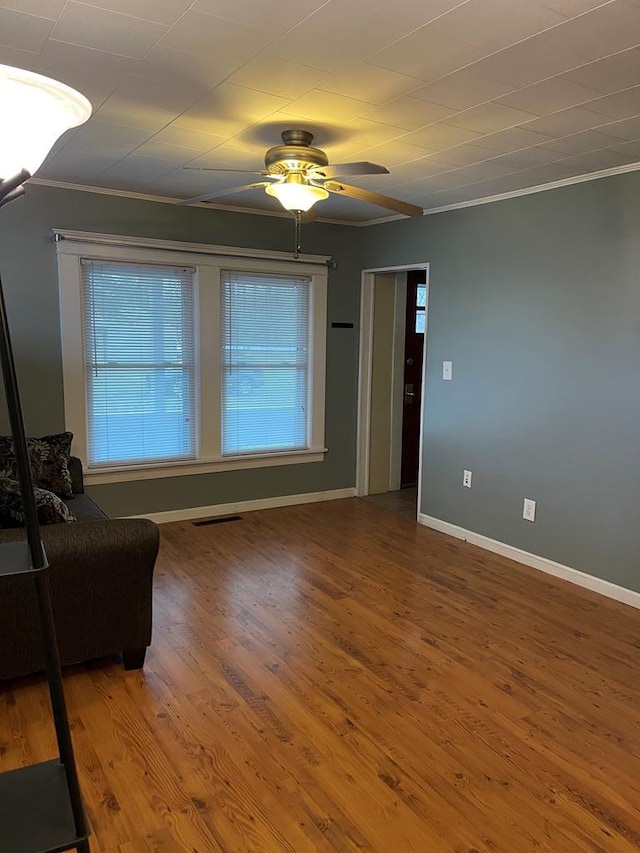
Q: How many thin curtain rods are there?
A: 1